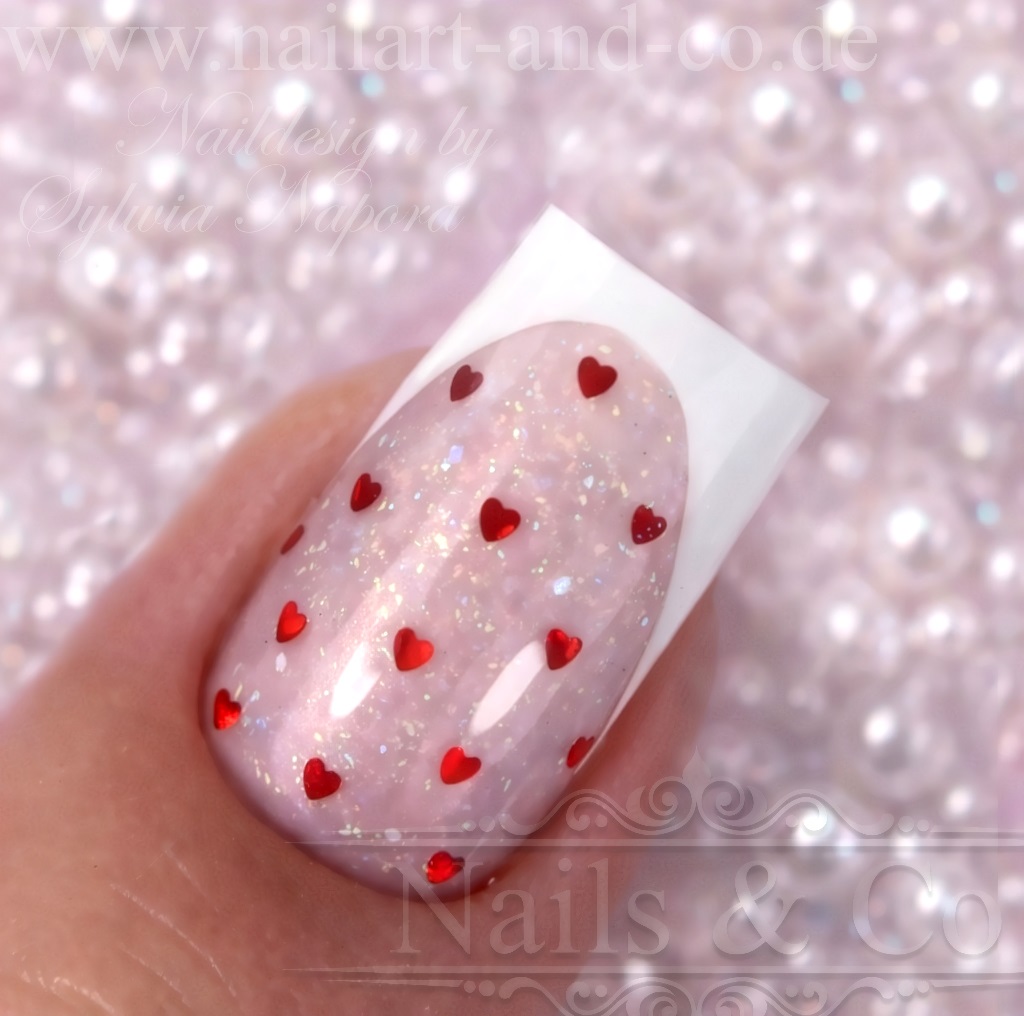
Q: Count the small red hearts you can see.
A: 14